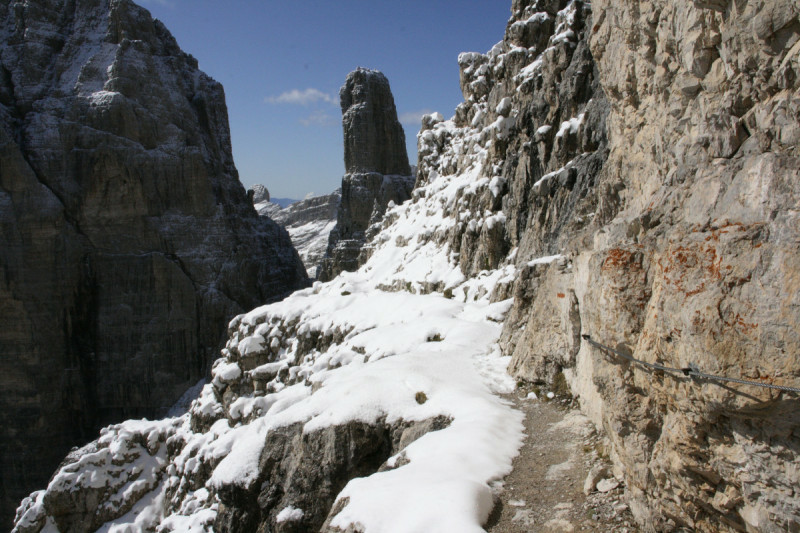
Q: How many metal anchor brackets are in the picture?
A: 2